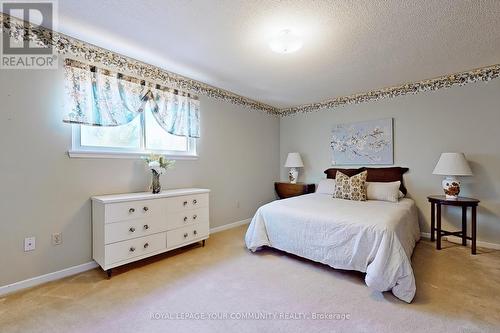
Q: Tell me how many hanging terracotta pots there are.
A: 0